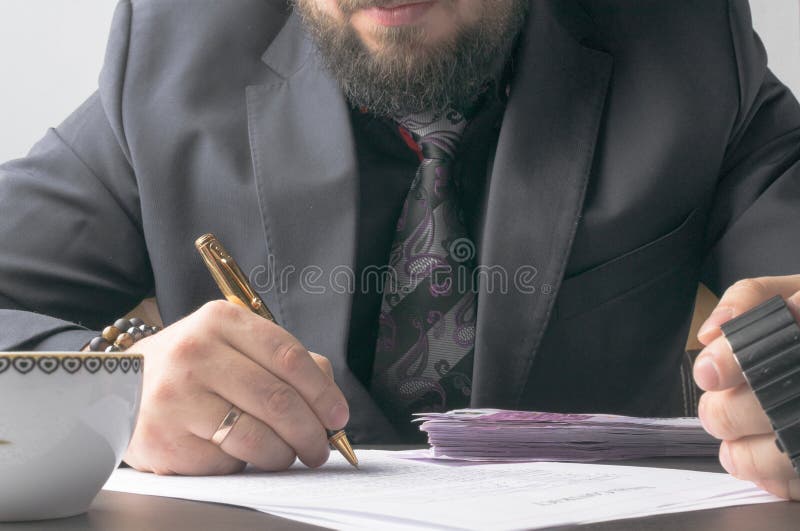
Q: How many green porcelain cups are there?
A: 0